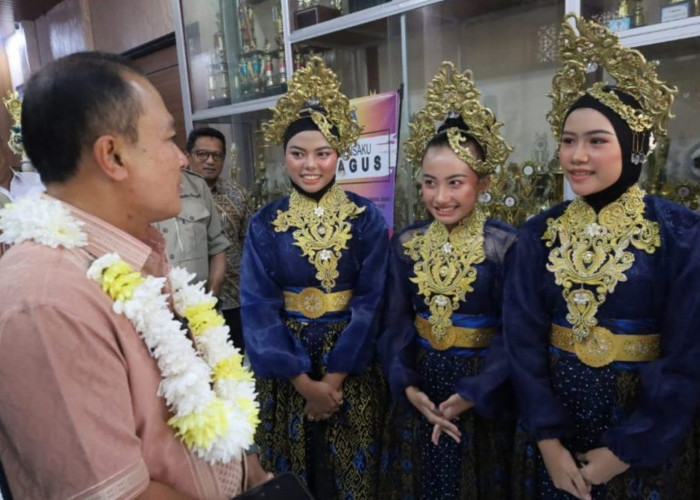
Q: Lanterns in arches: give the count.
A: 0